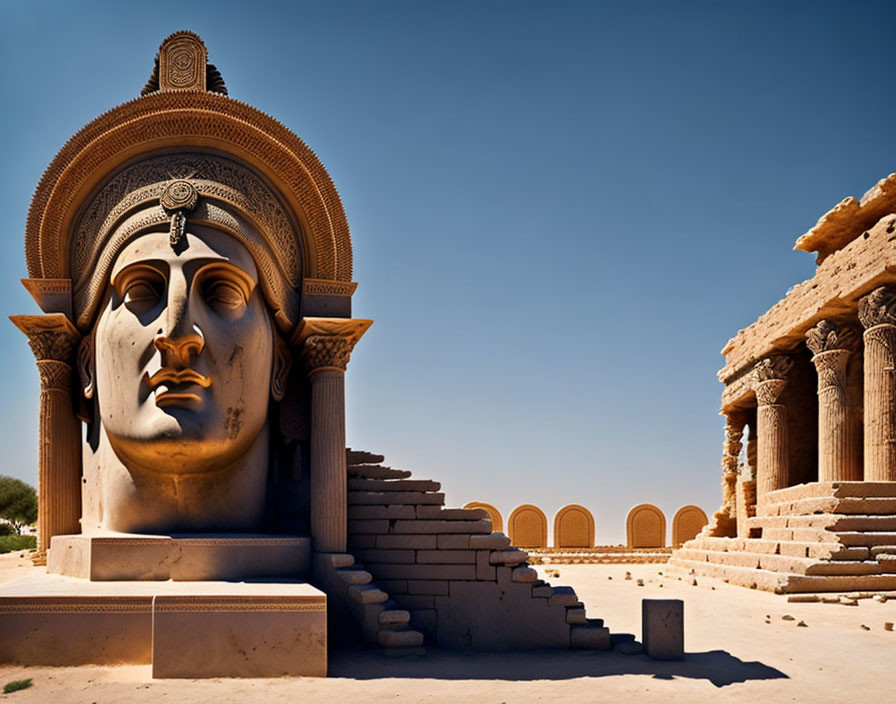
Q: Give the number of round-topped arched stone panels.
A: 5